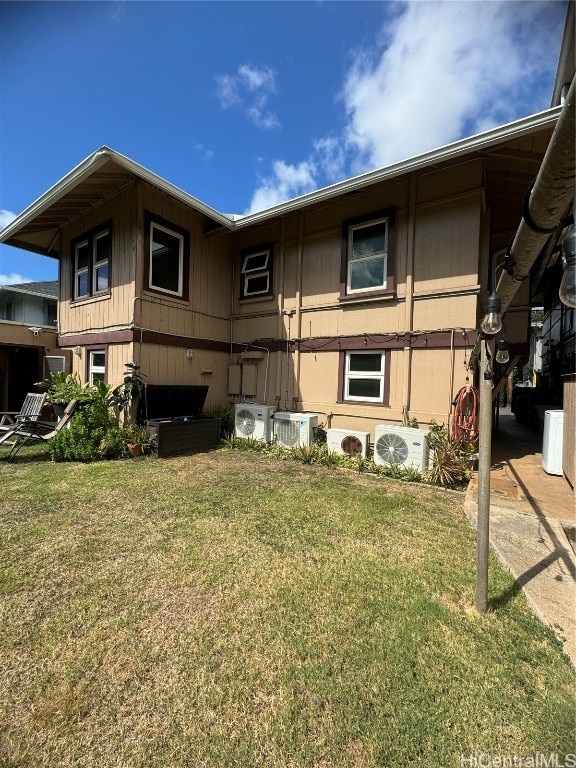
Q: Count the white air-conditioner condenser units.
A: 4